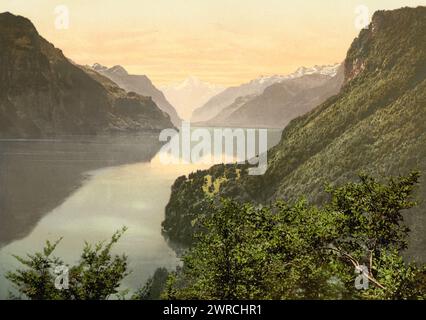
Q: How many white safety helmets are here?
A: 0